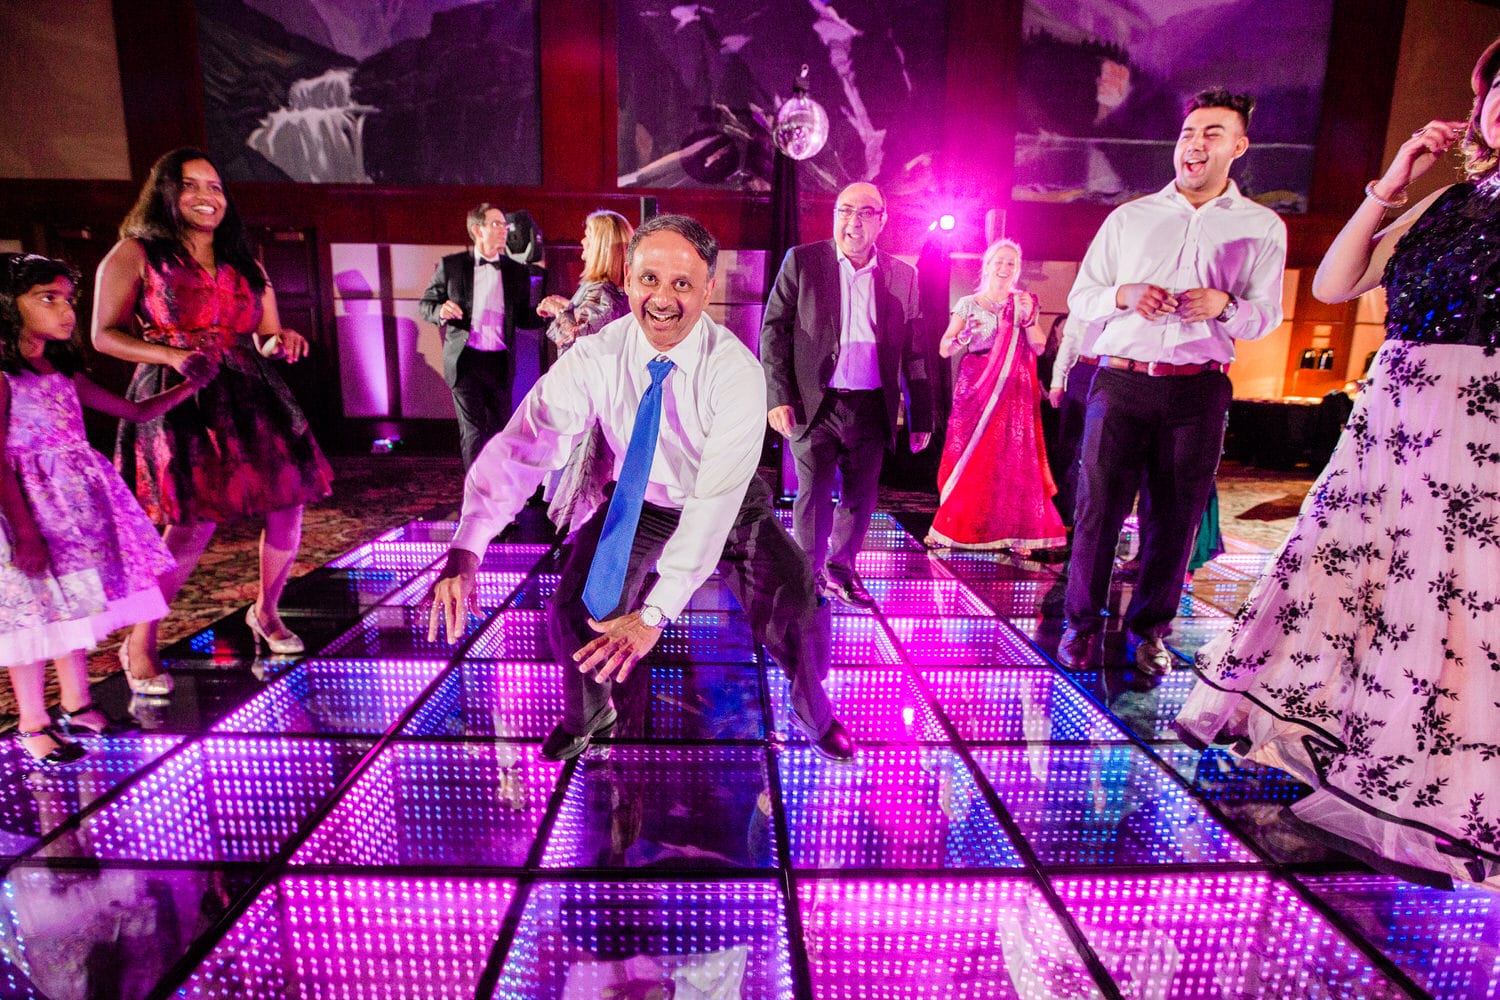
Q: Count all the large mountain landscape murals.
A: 3